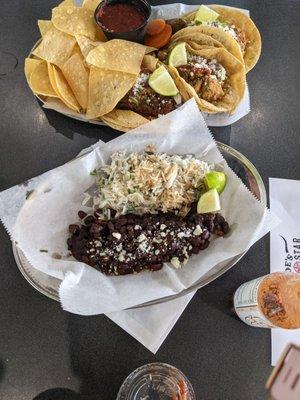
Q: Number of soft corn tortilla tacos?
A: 3